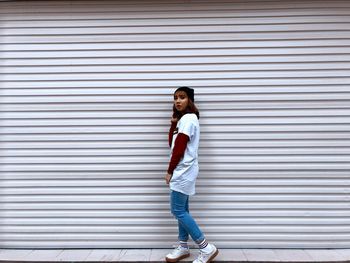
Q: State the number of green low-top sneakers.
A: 0